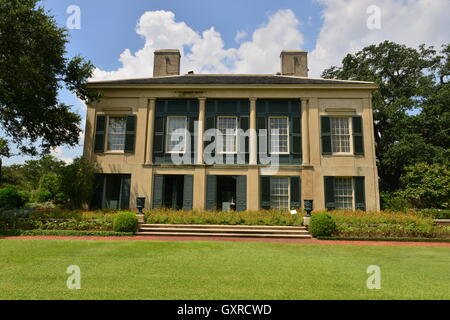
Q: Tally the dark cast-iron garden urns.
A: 2